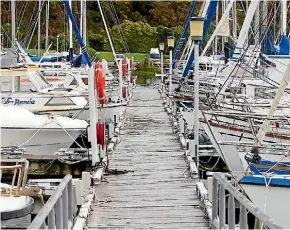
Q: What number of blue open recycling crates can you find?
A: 0